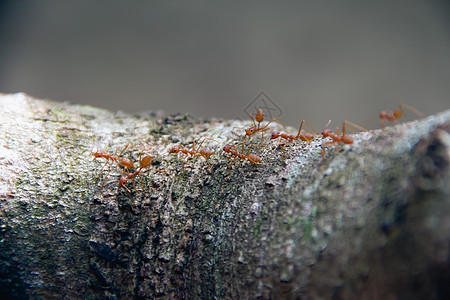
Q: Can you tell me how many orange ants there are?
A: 8